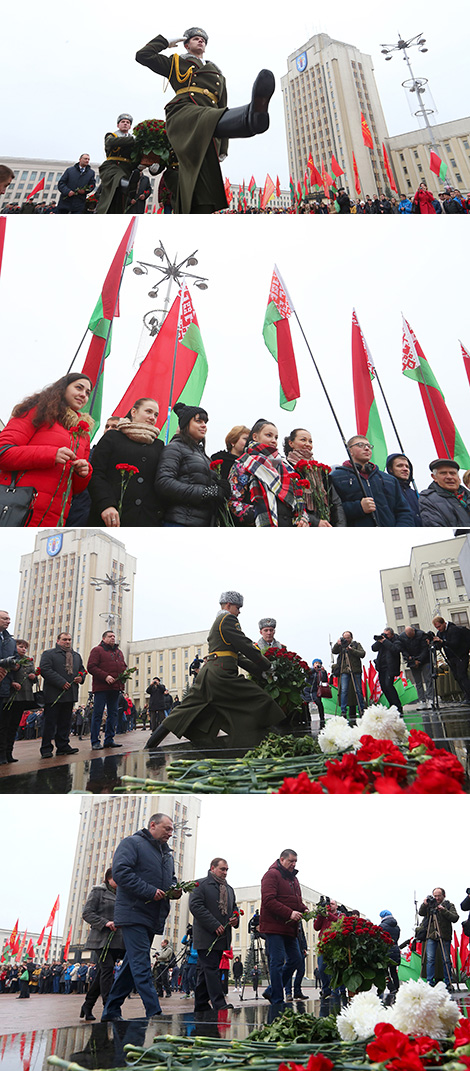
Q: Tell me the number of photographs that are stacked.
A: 4